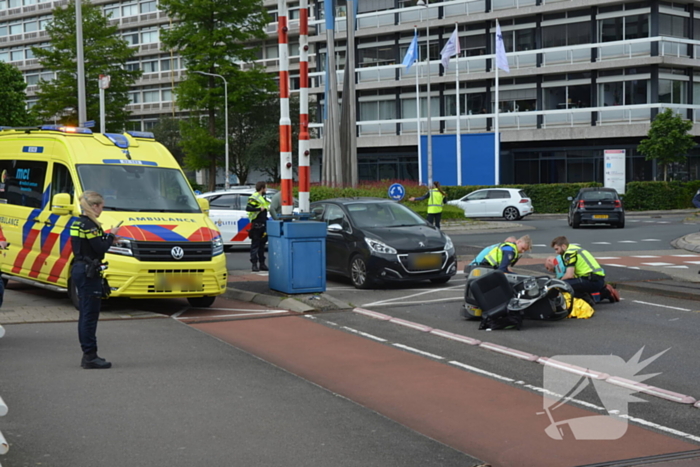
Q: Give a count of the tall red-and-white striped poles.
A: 2